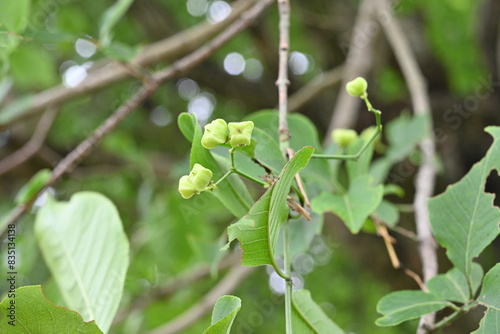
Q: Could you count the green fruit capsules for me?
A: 6